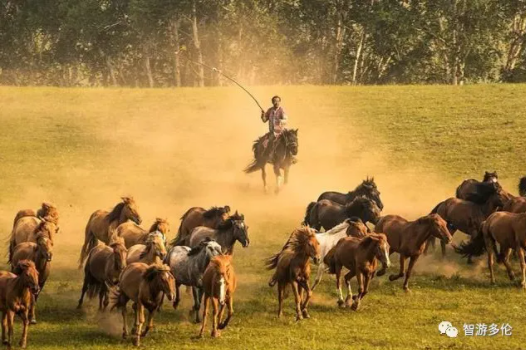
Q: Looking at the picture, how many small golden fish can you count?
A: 0